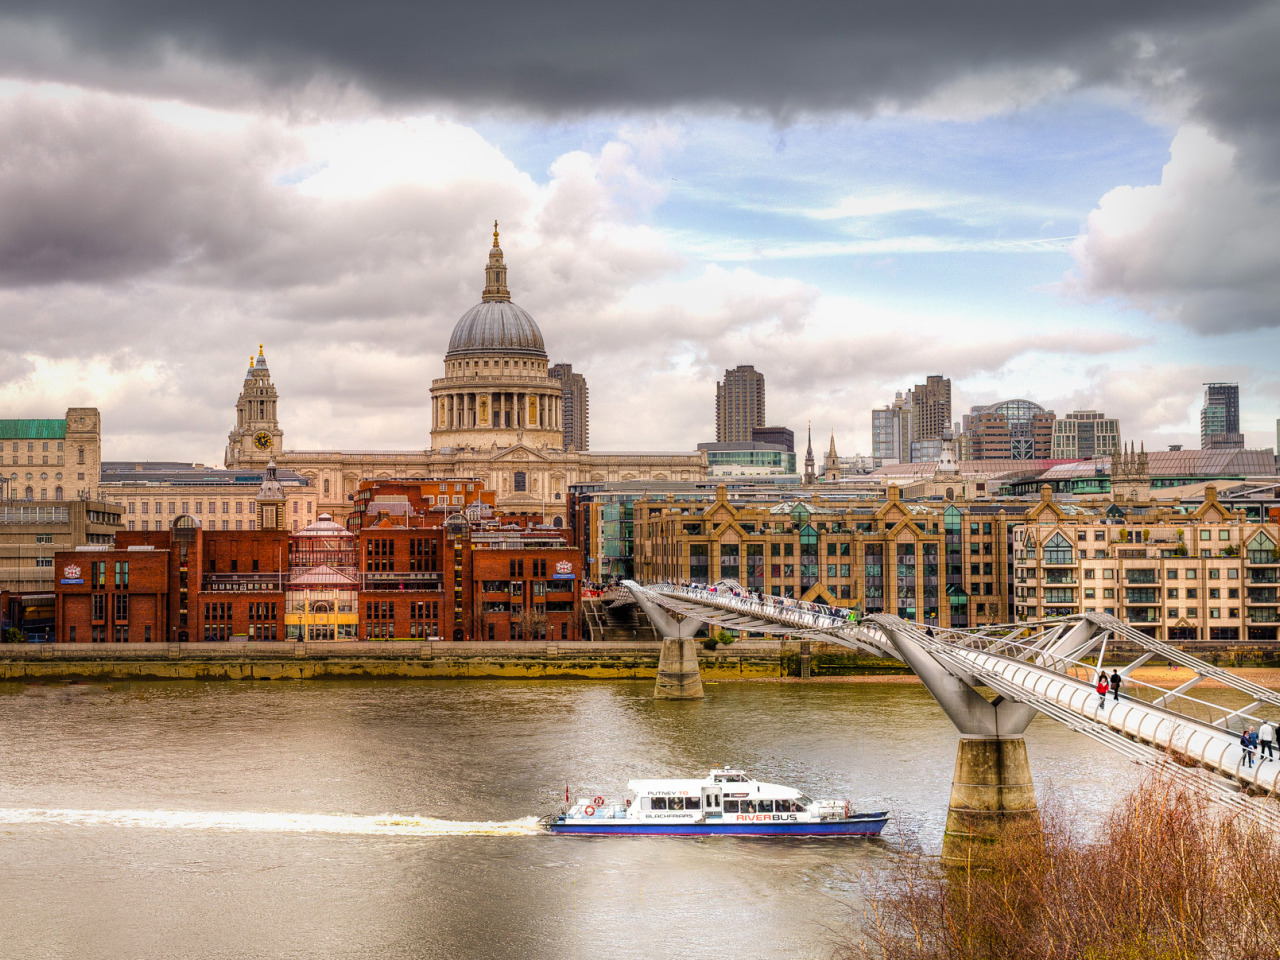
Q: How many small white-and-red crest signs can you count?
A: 2